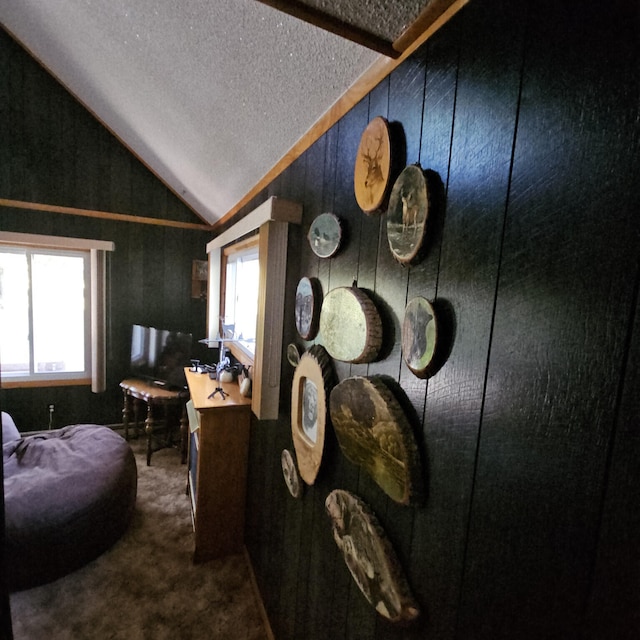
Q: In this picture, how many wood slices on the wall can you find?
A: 11